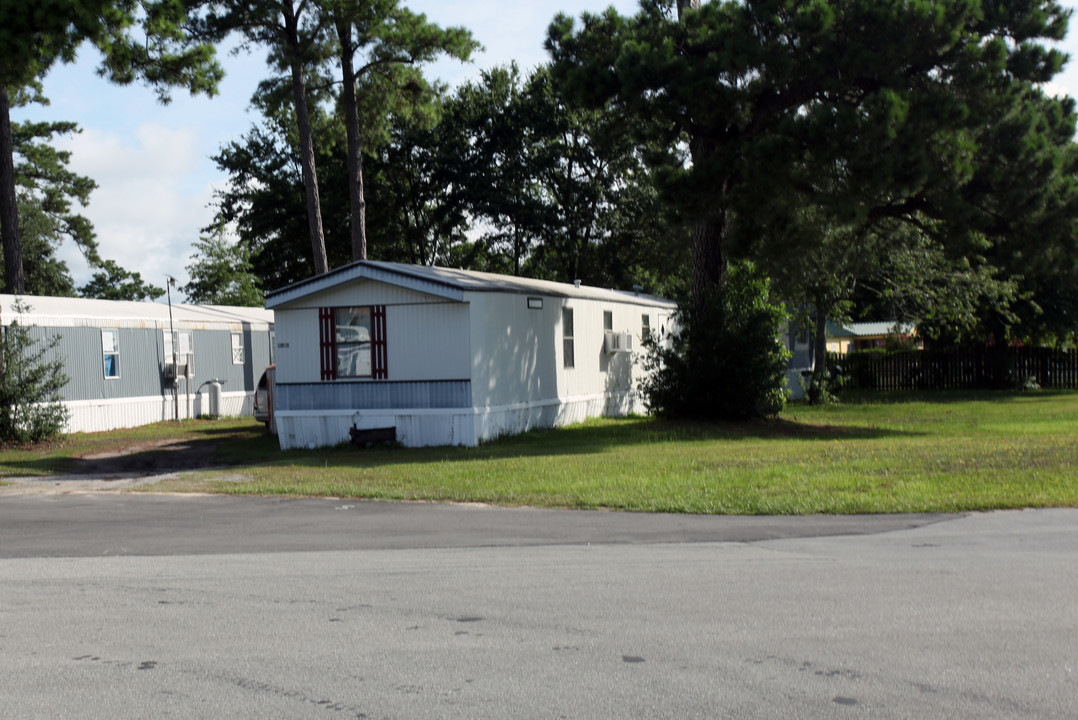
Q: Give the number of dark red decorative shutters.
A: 2